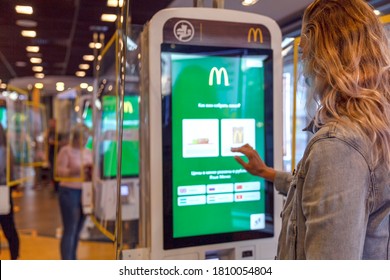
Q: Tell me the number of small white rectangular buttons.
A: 6